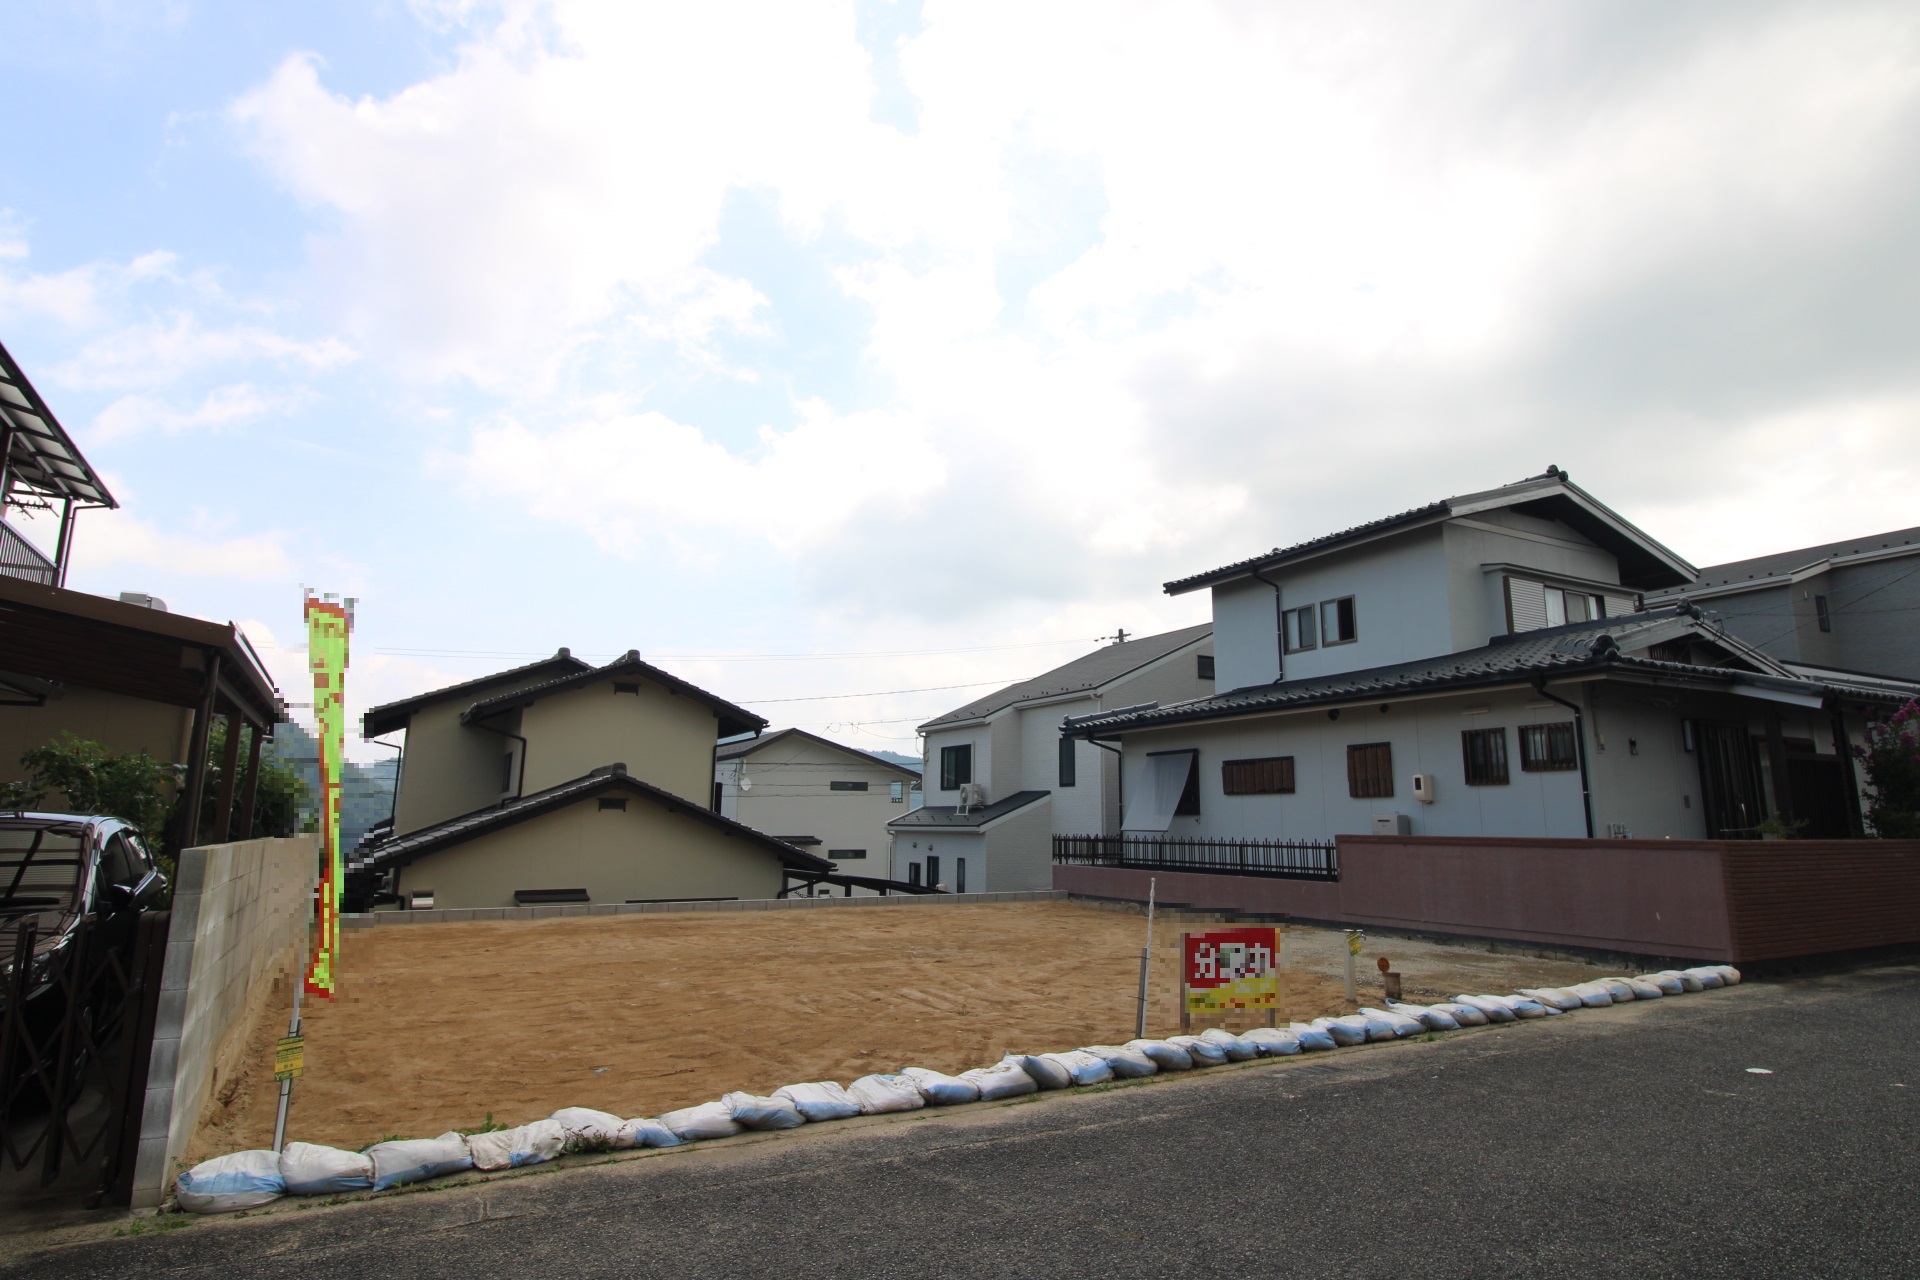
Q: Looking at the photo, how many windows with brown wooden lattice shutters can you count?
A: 4